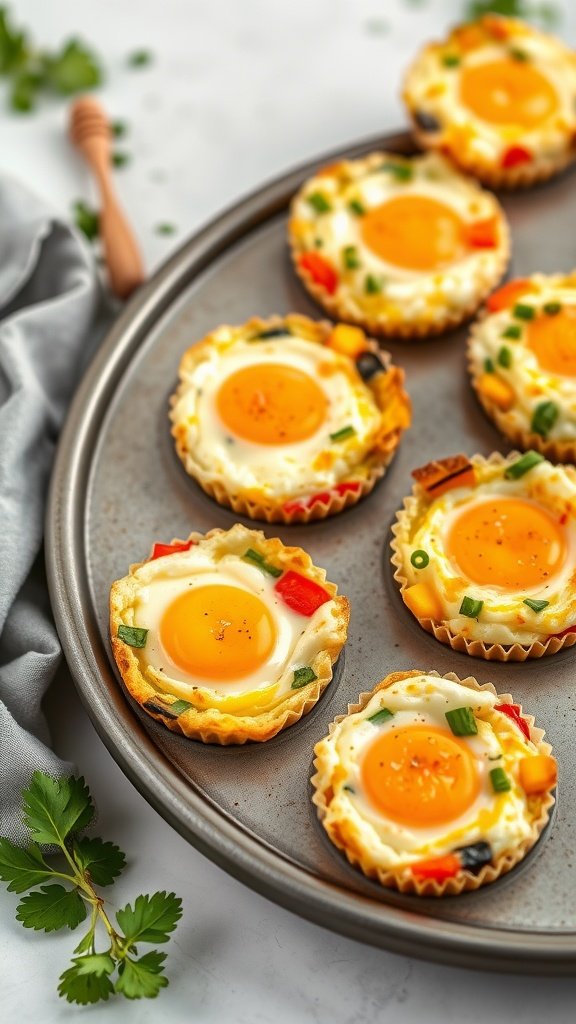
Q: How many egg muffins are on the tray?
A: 7